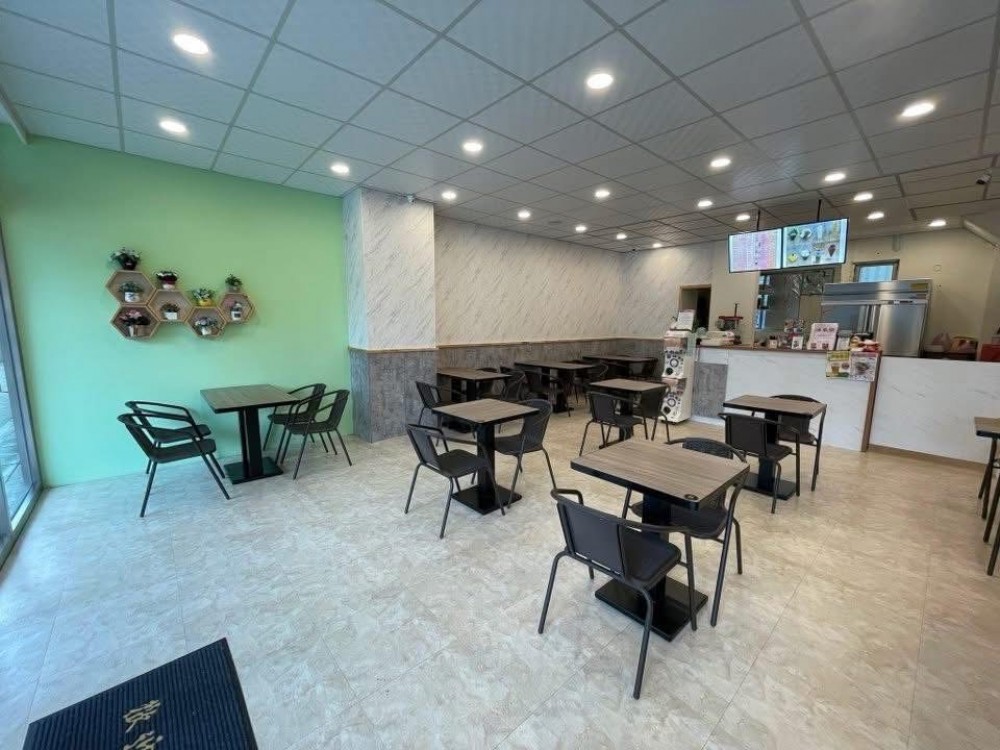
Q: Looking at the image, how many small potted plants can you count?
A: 9